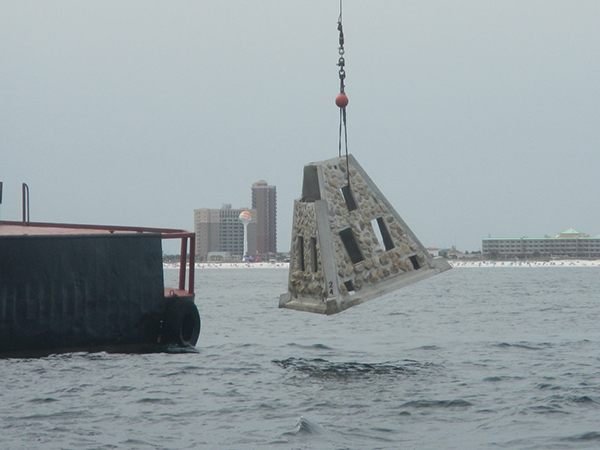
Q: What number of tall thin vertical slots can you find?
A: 2